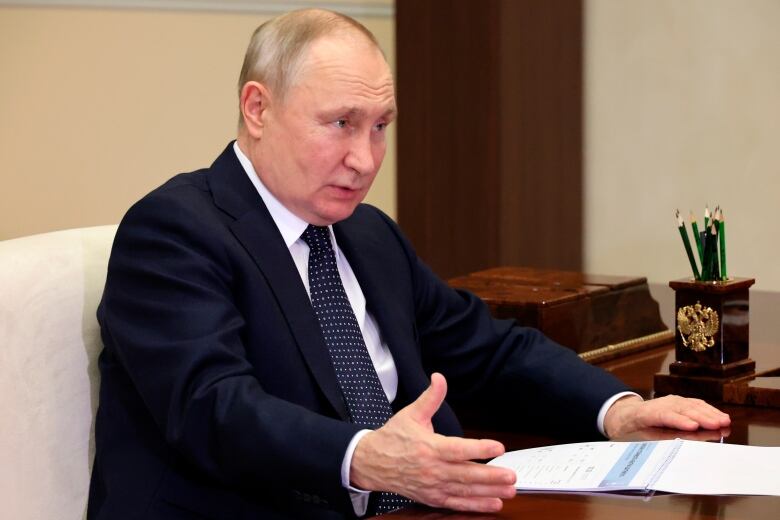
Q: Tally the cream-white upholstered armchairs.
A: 1